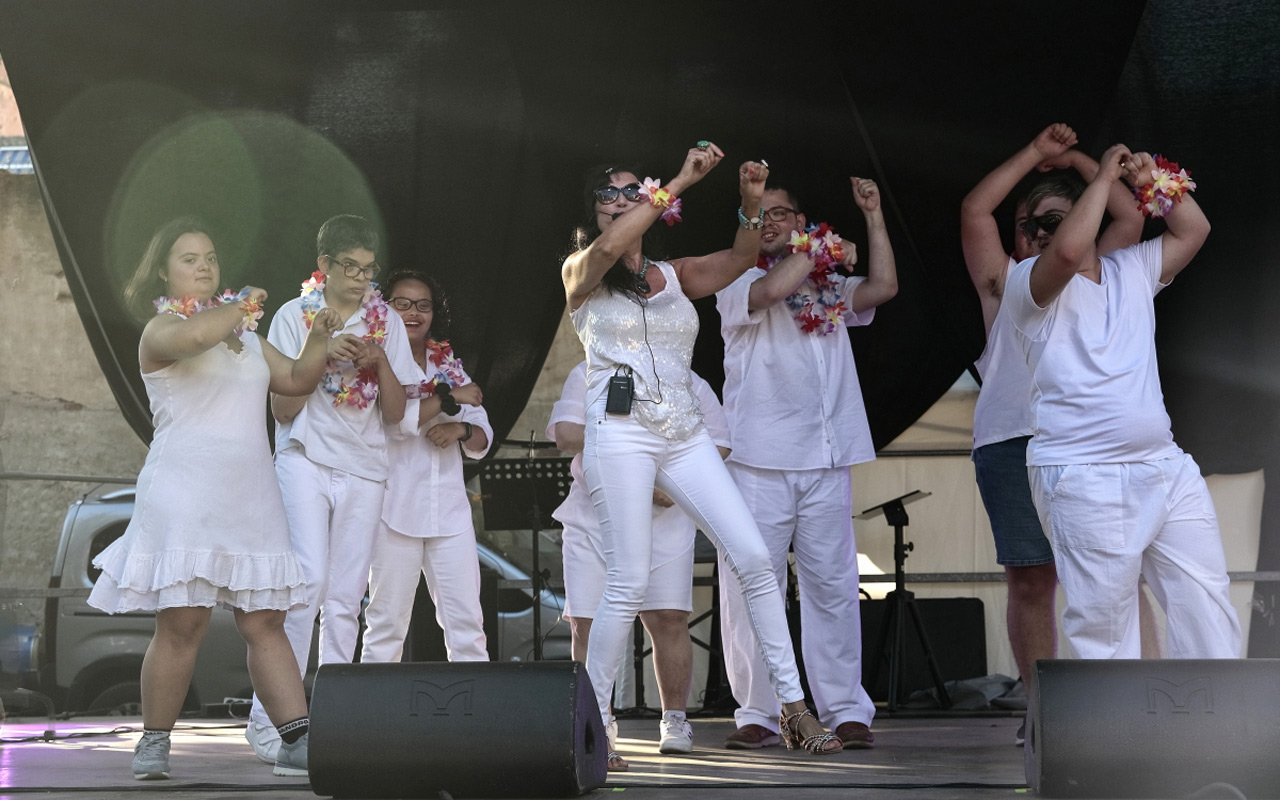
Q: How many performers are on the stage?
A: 8